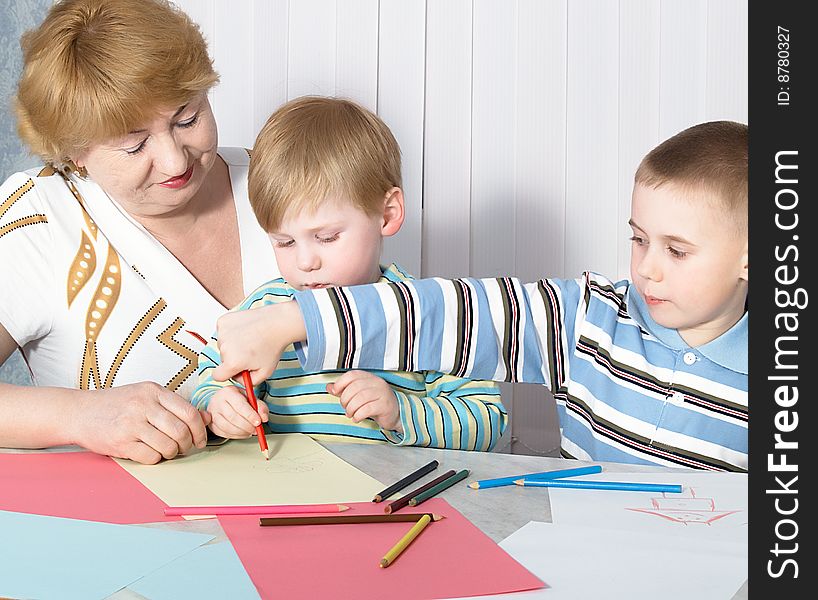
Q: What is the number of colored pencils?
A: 9